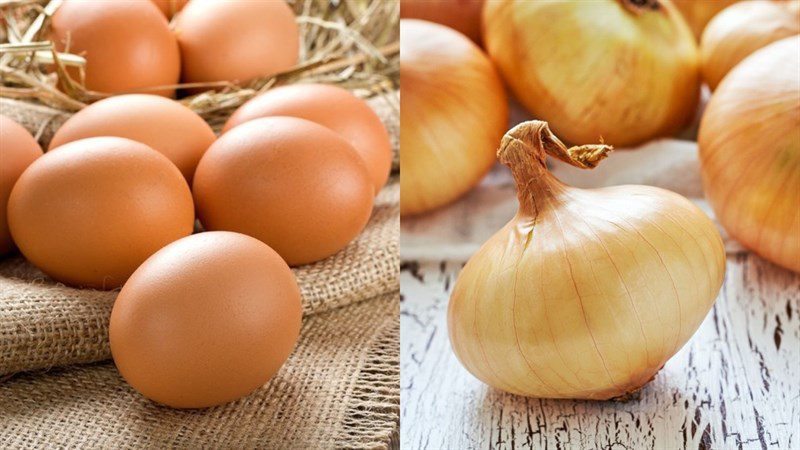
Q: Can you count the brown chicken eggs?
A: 9